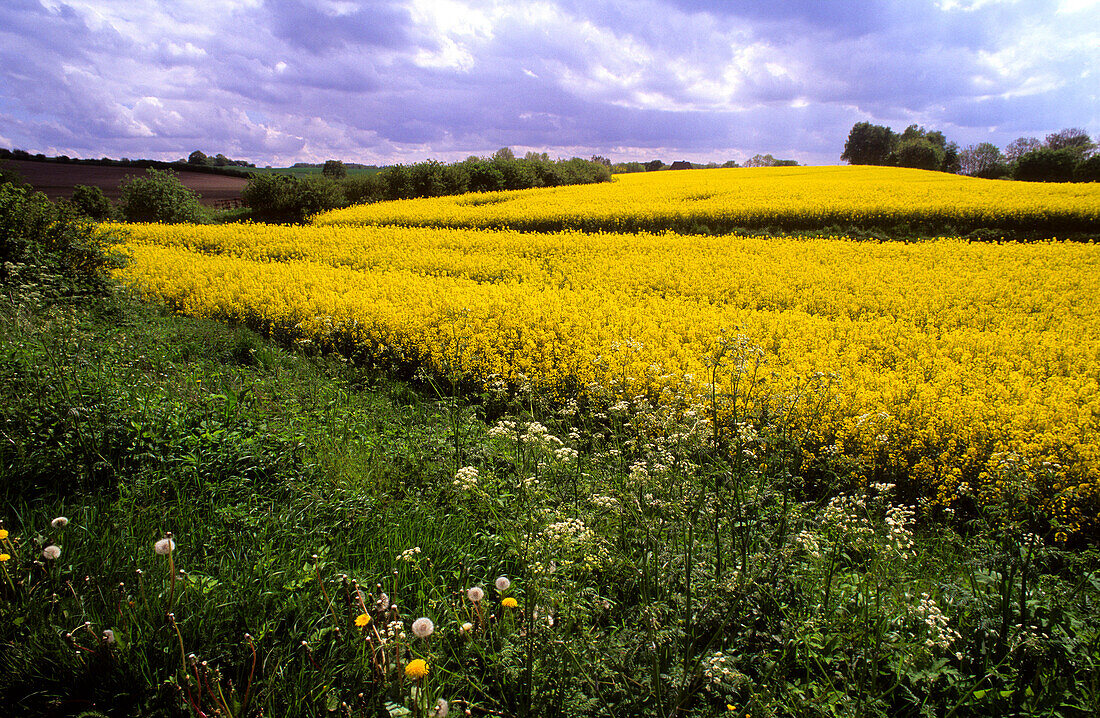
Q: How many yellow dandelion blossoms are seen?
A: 5